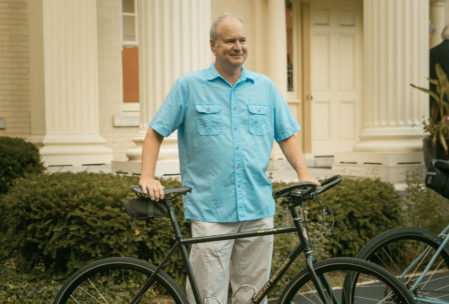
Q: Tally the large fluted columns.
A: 3